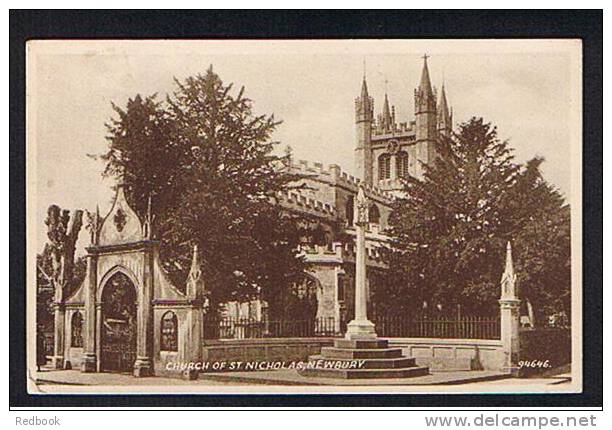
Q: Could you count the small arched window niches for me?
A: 2